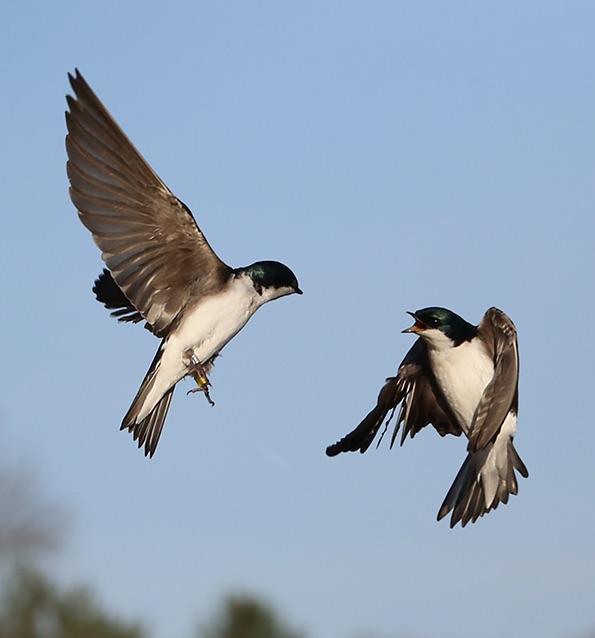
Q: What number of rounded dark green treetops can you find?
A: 2